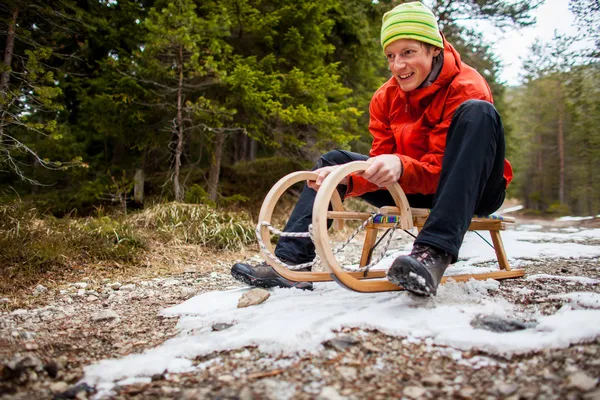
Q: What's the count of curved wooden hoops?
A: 2